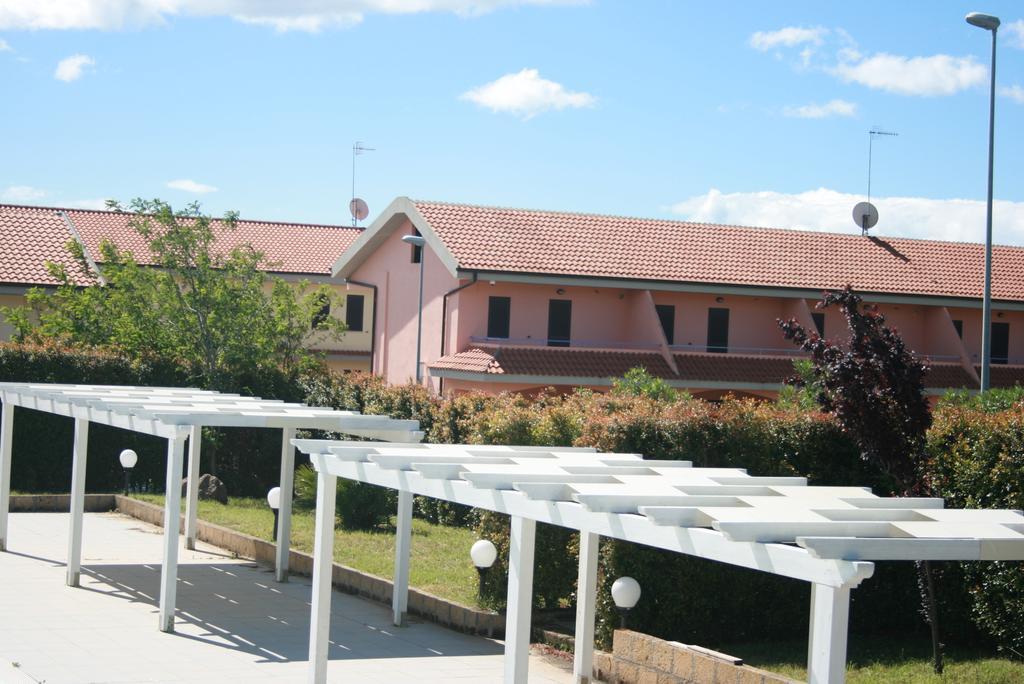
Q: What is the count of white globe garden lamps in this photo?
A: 4